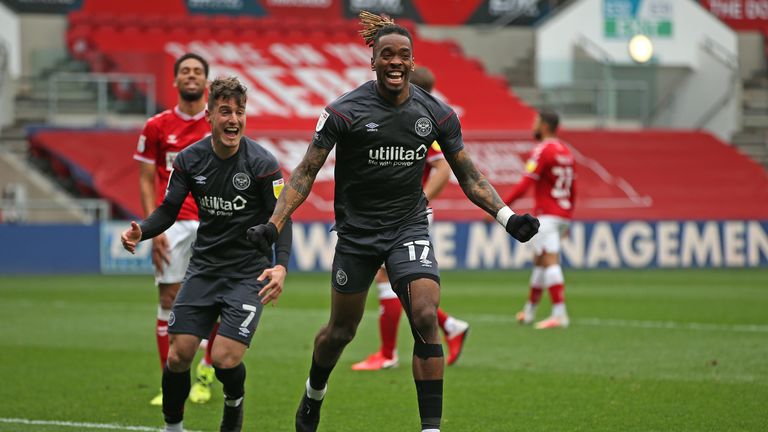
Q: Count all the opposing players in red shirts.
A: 3